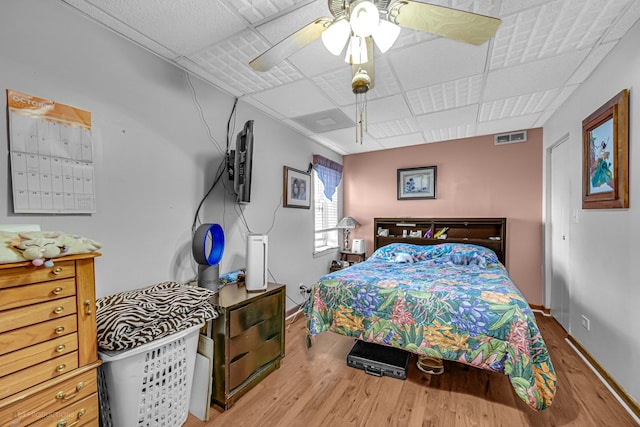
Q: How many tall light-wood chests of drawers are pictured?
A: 1